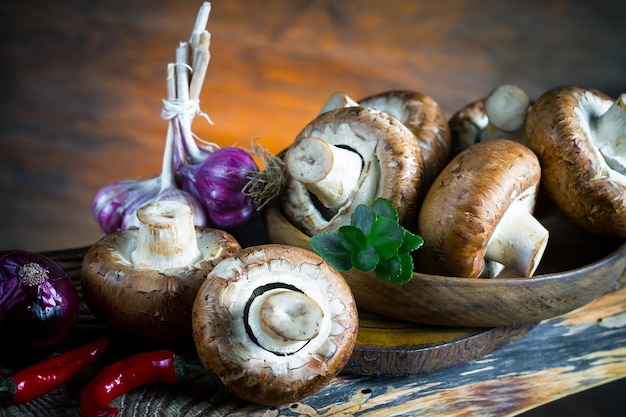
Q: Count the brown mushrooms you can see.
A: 7